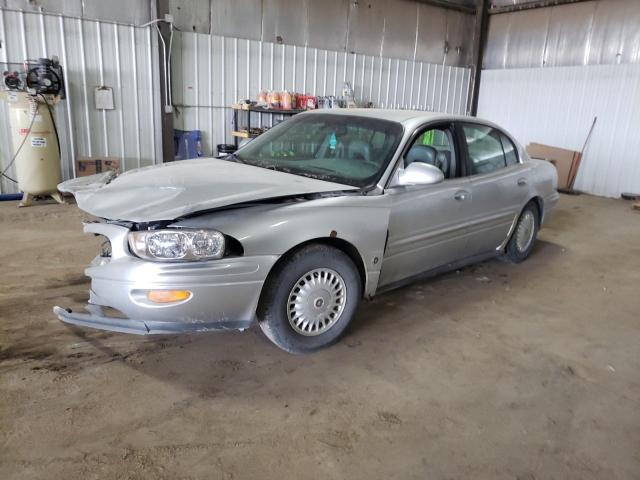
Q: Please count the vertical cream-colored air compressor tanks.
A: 1